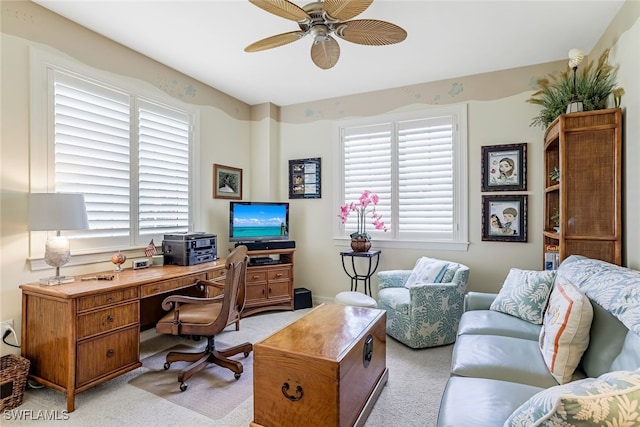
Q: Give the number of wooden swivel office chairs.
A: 1